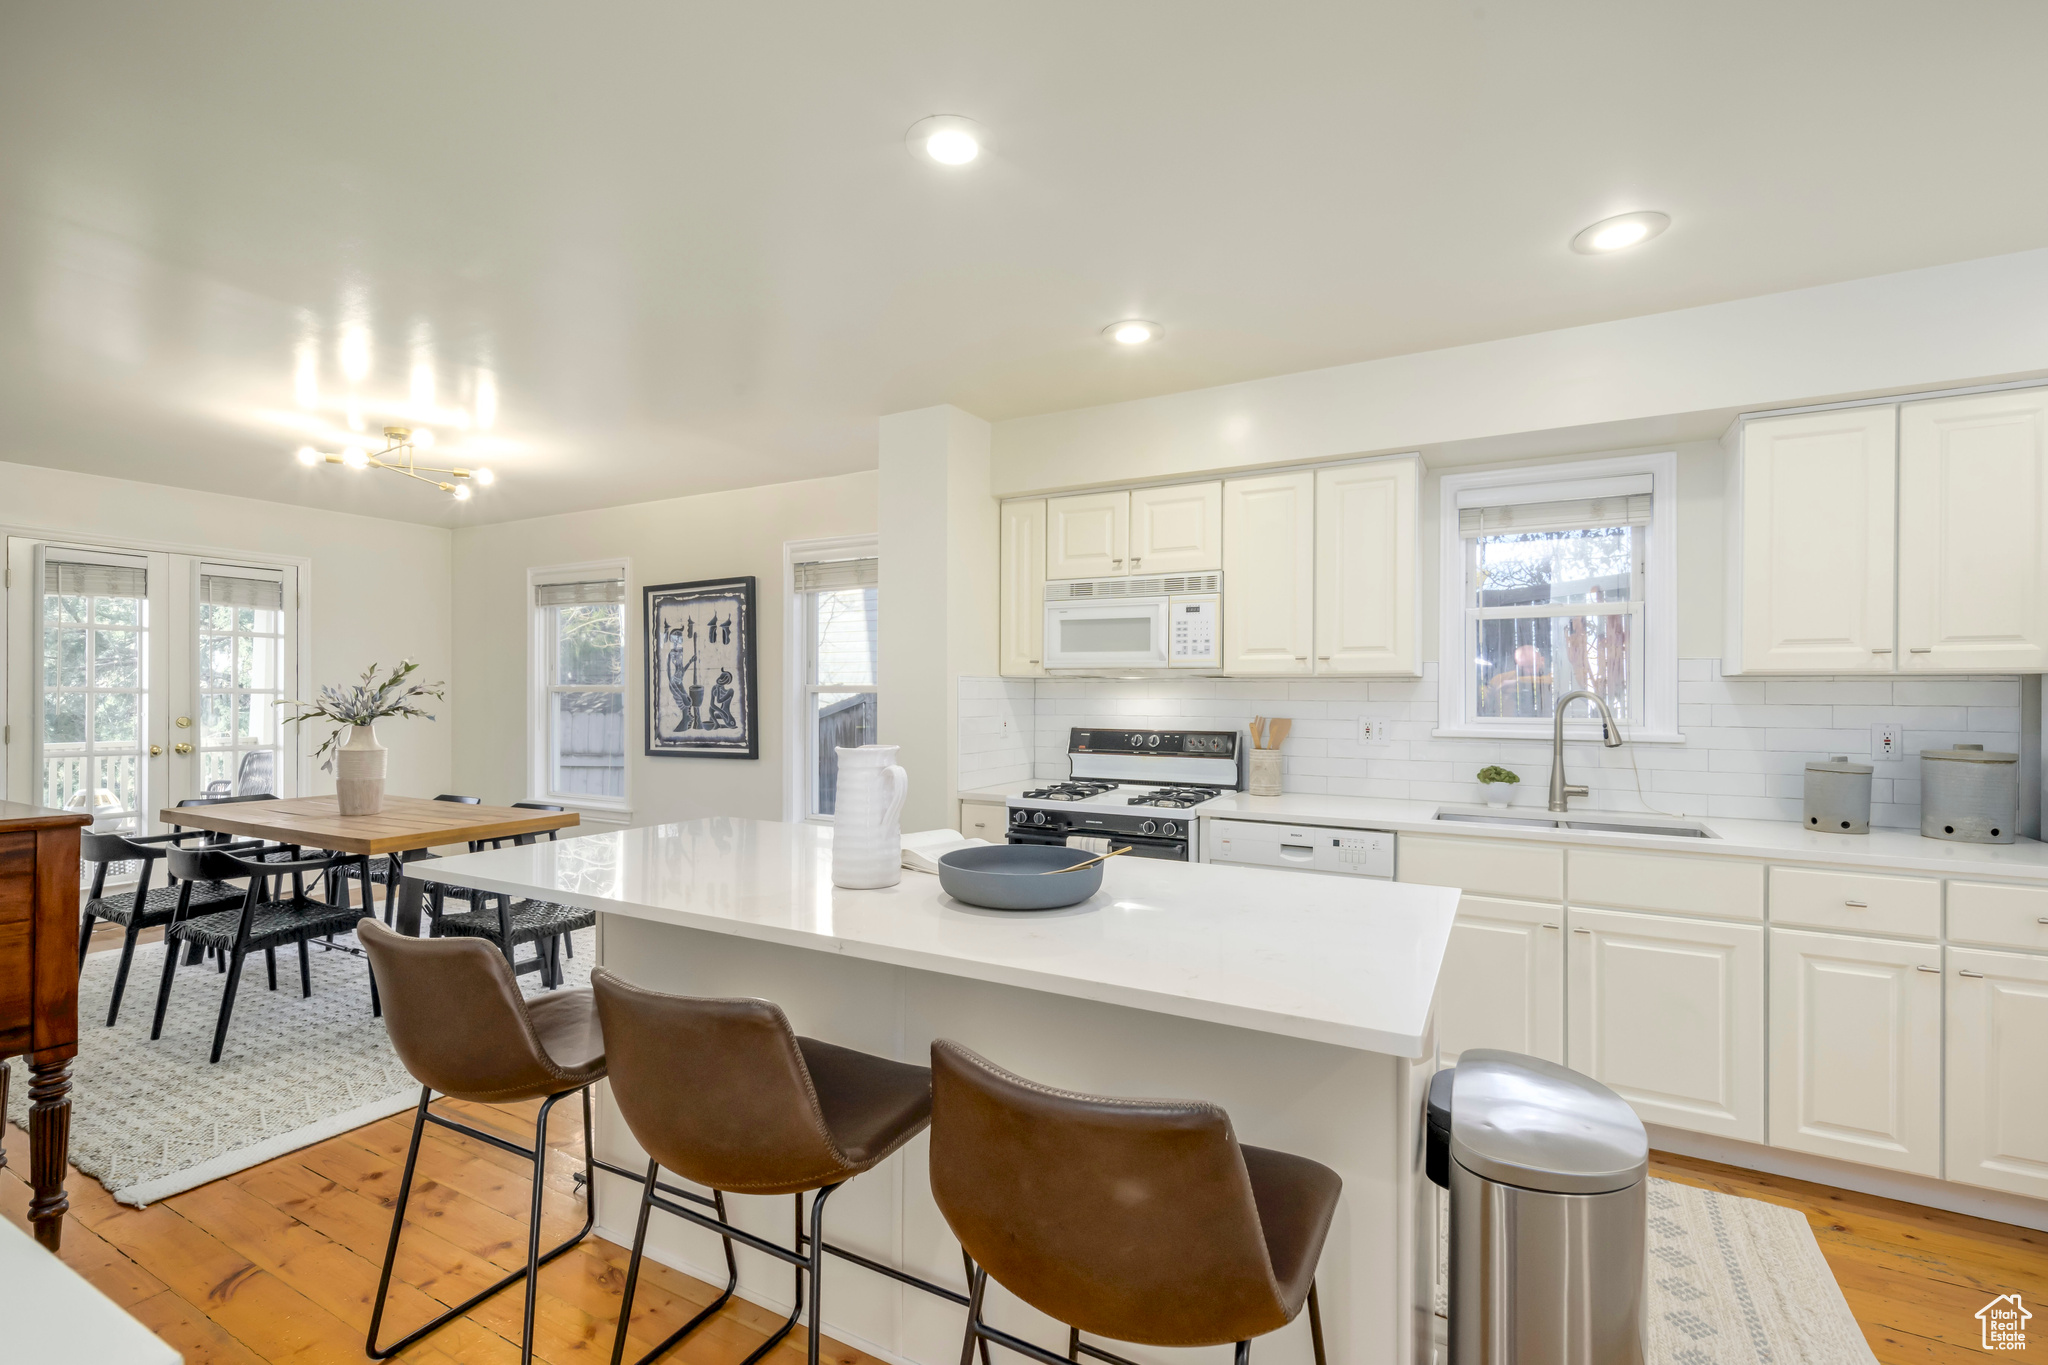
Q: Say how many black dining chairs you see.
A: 6